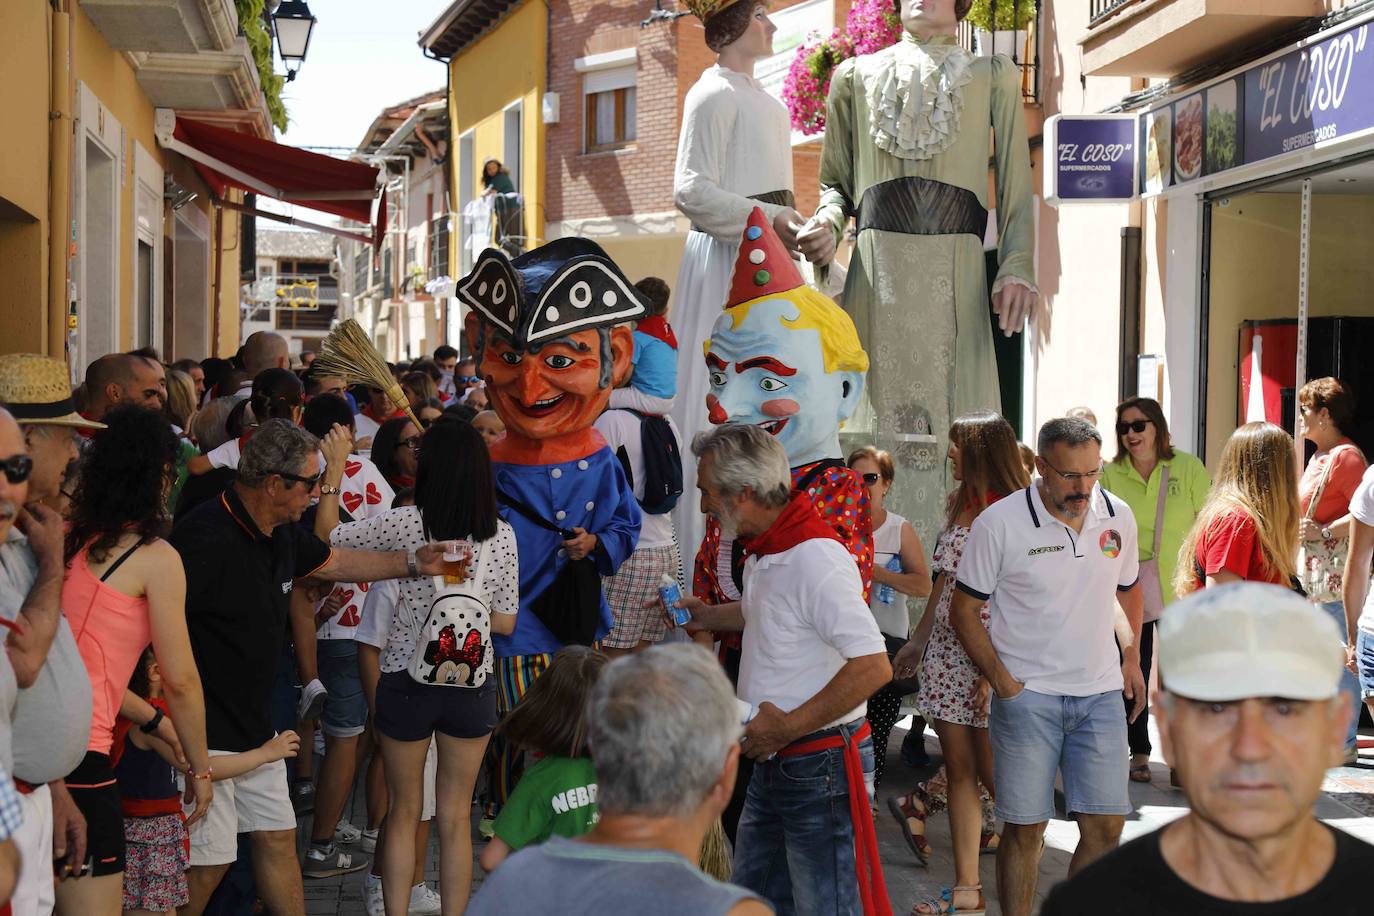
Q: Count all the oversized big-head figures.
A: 2